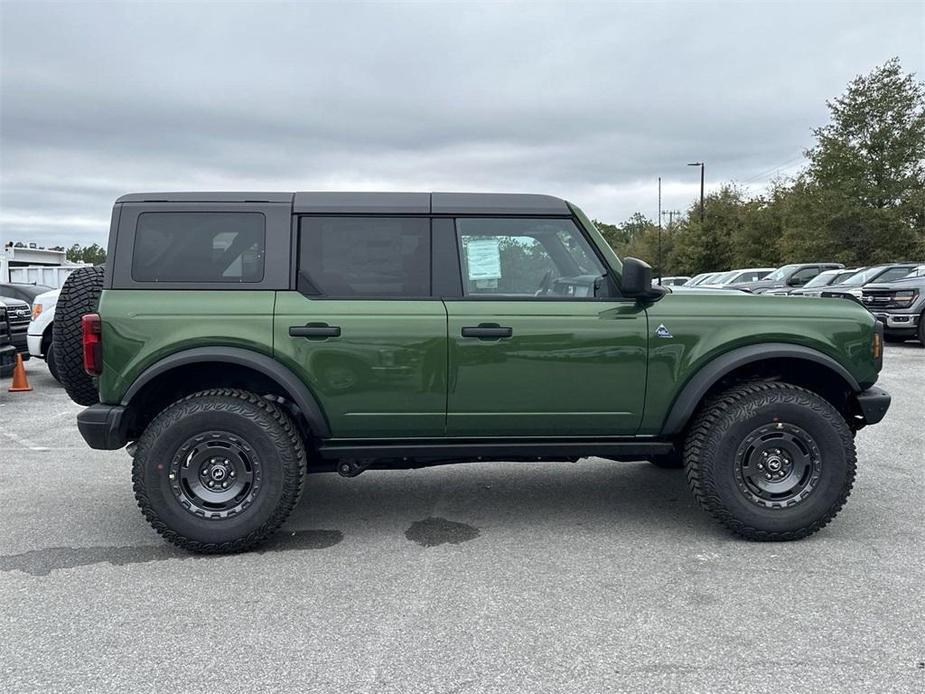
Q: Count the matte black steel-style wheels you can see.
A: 2